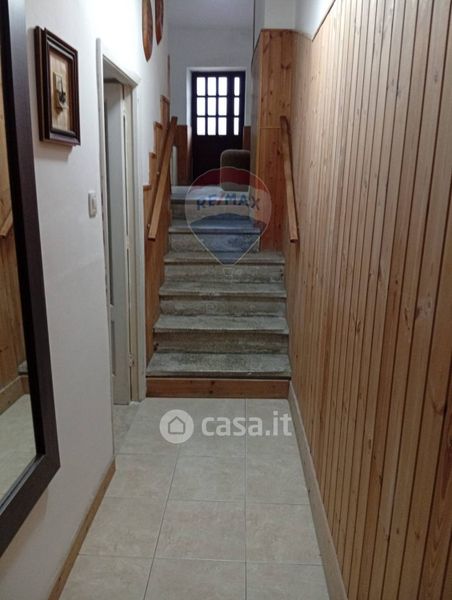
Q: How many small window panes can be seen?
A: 12